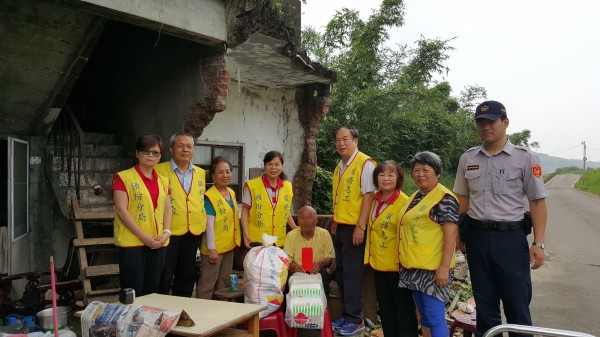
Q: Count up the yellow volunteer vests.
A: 7